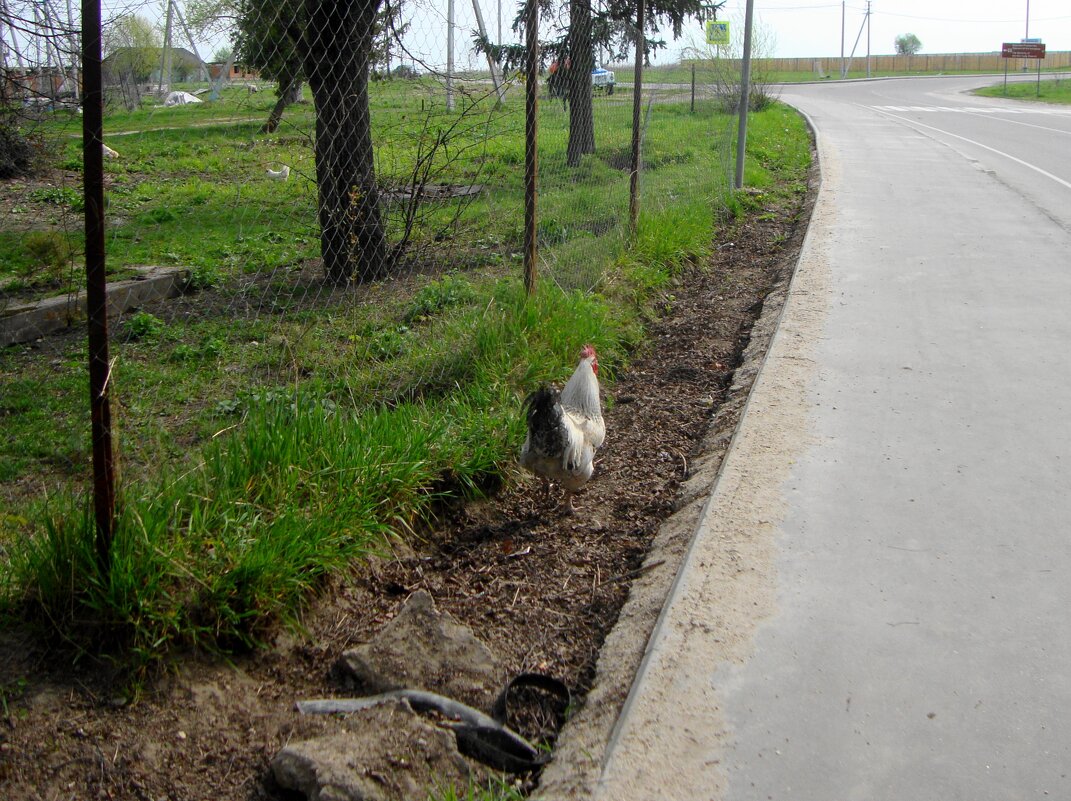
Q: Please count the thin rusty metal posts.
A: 3